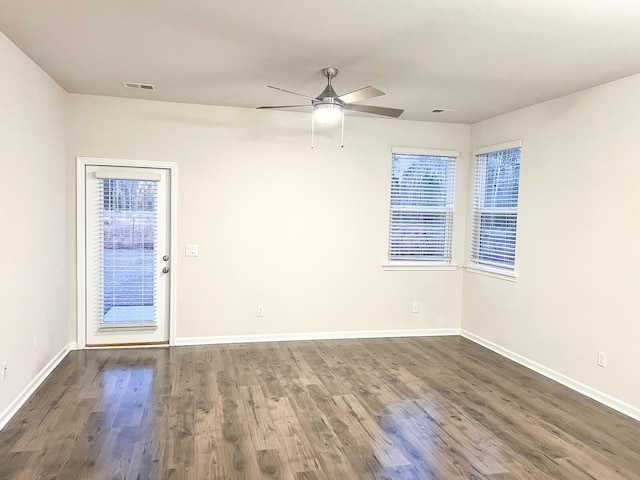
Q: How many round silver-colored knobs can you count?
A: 2